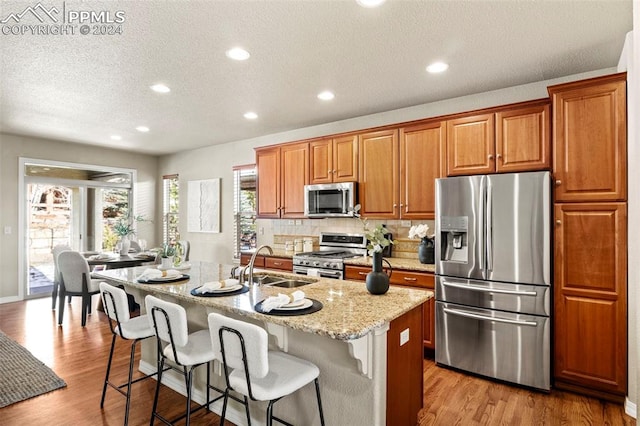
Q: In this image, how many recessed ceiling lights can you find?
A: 8